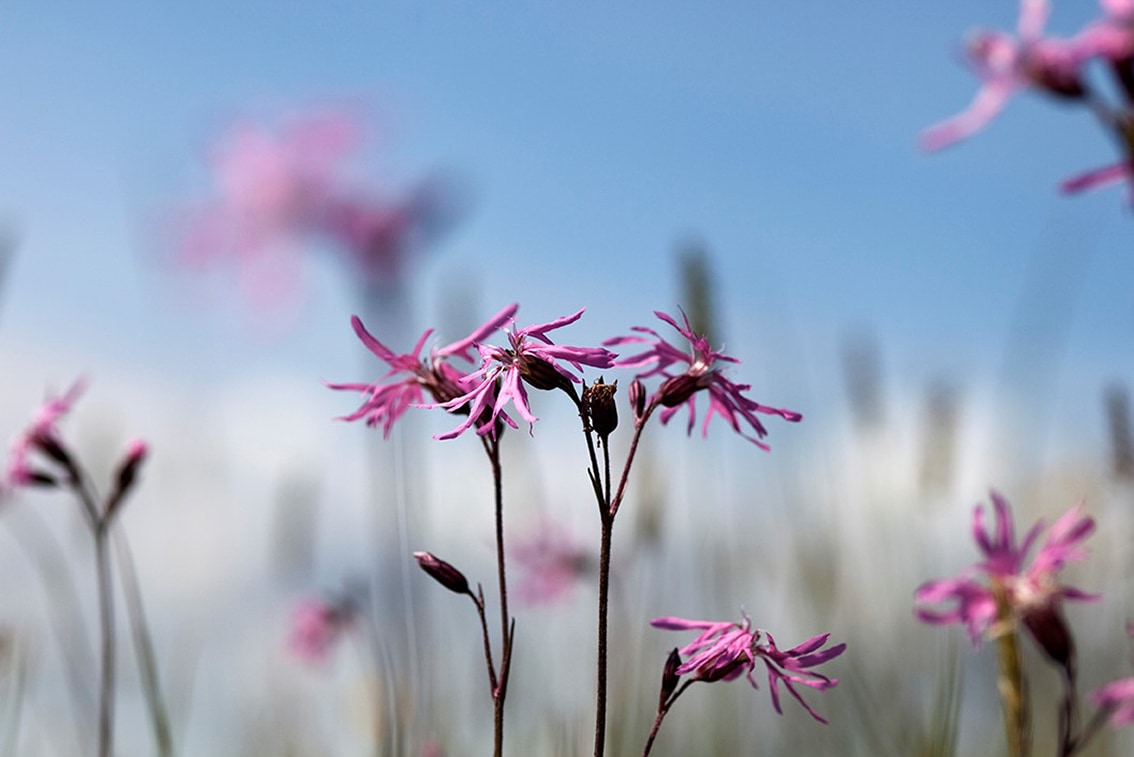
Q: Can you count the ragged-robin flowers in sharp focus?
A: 4